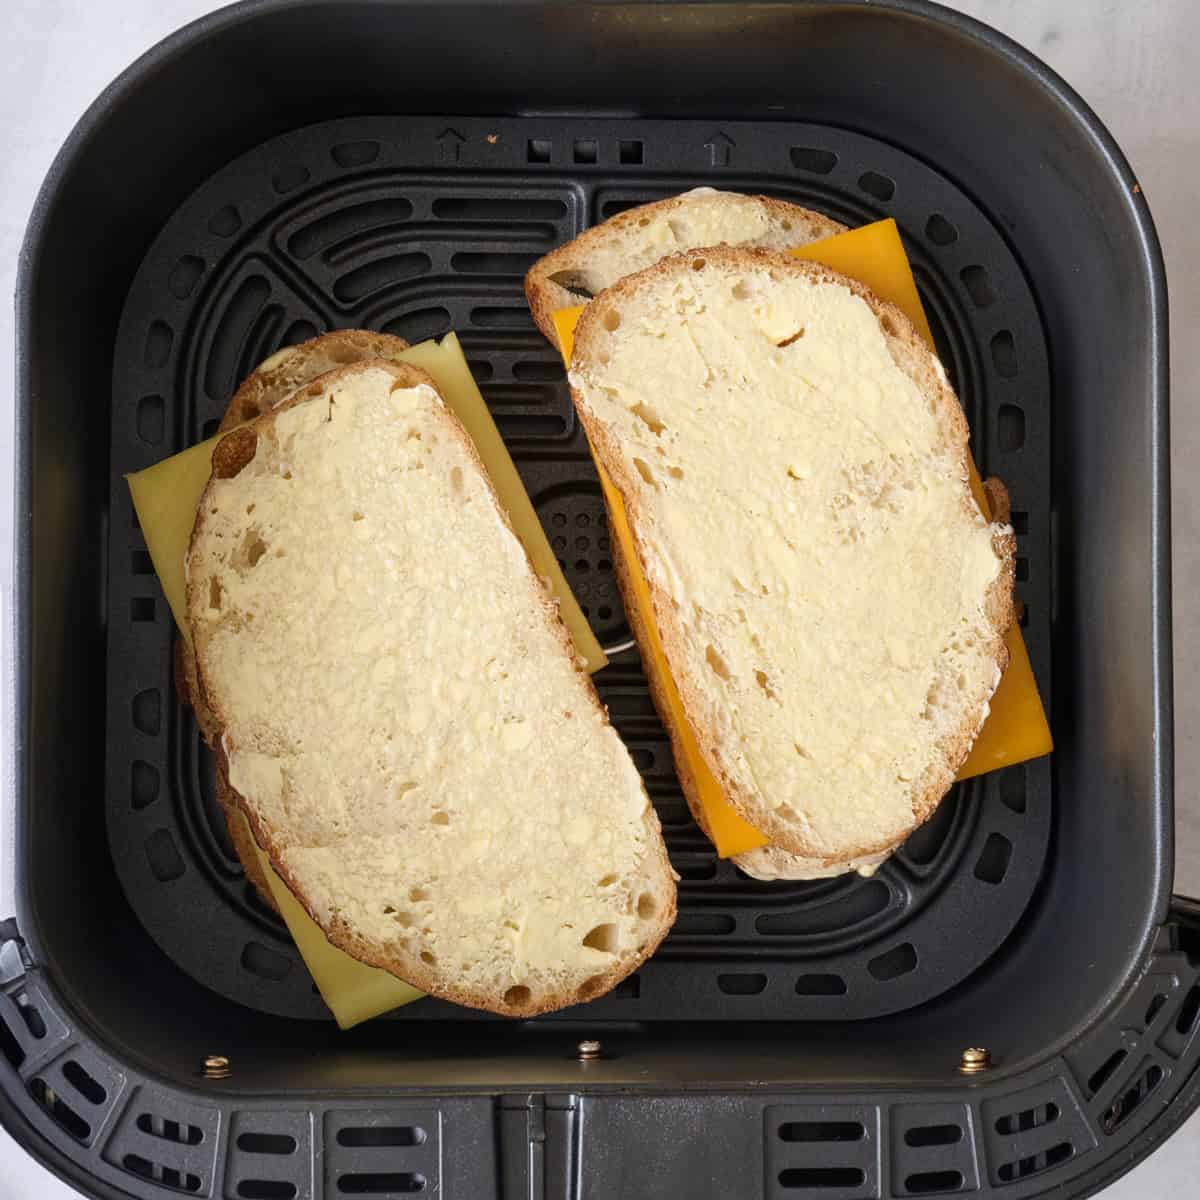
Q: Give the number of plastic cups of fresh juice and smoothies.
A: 0